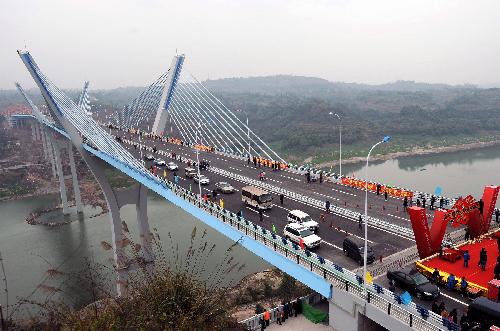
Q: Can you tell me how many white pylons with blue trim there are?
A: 4